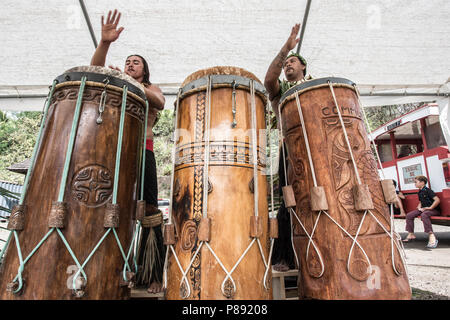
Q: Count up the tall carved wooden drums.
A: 3